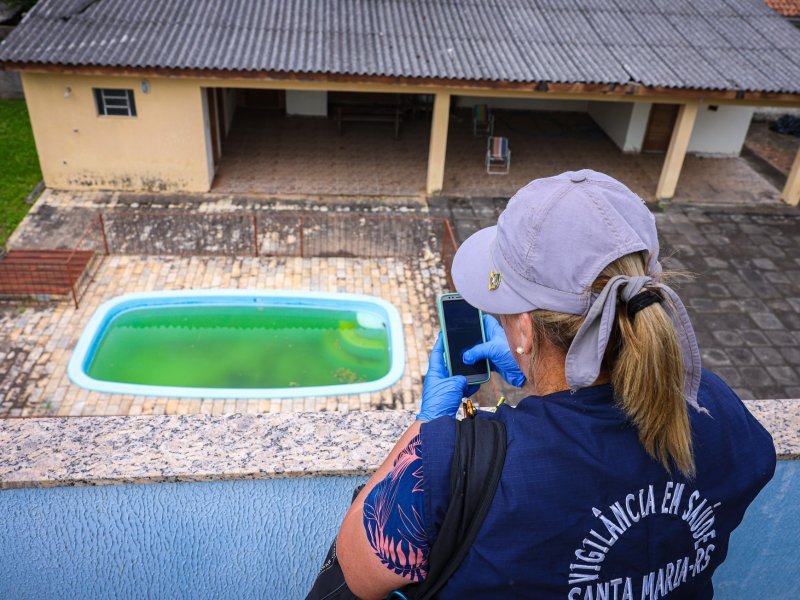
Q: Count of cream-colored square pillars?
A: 3